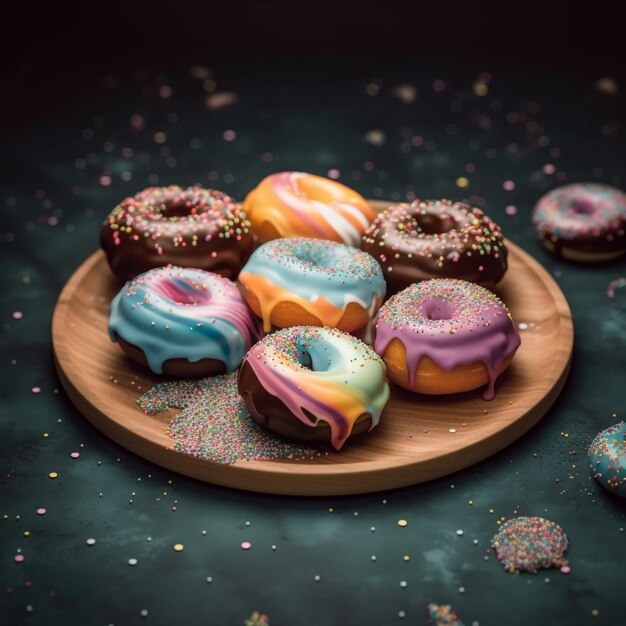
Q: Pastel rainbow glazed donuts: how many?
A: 1